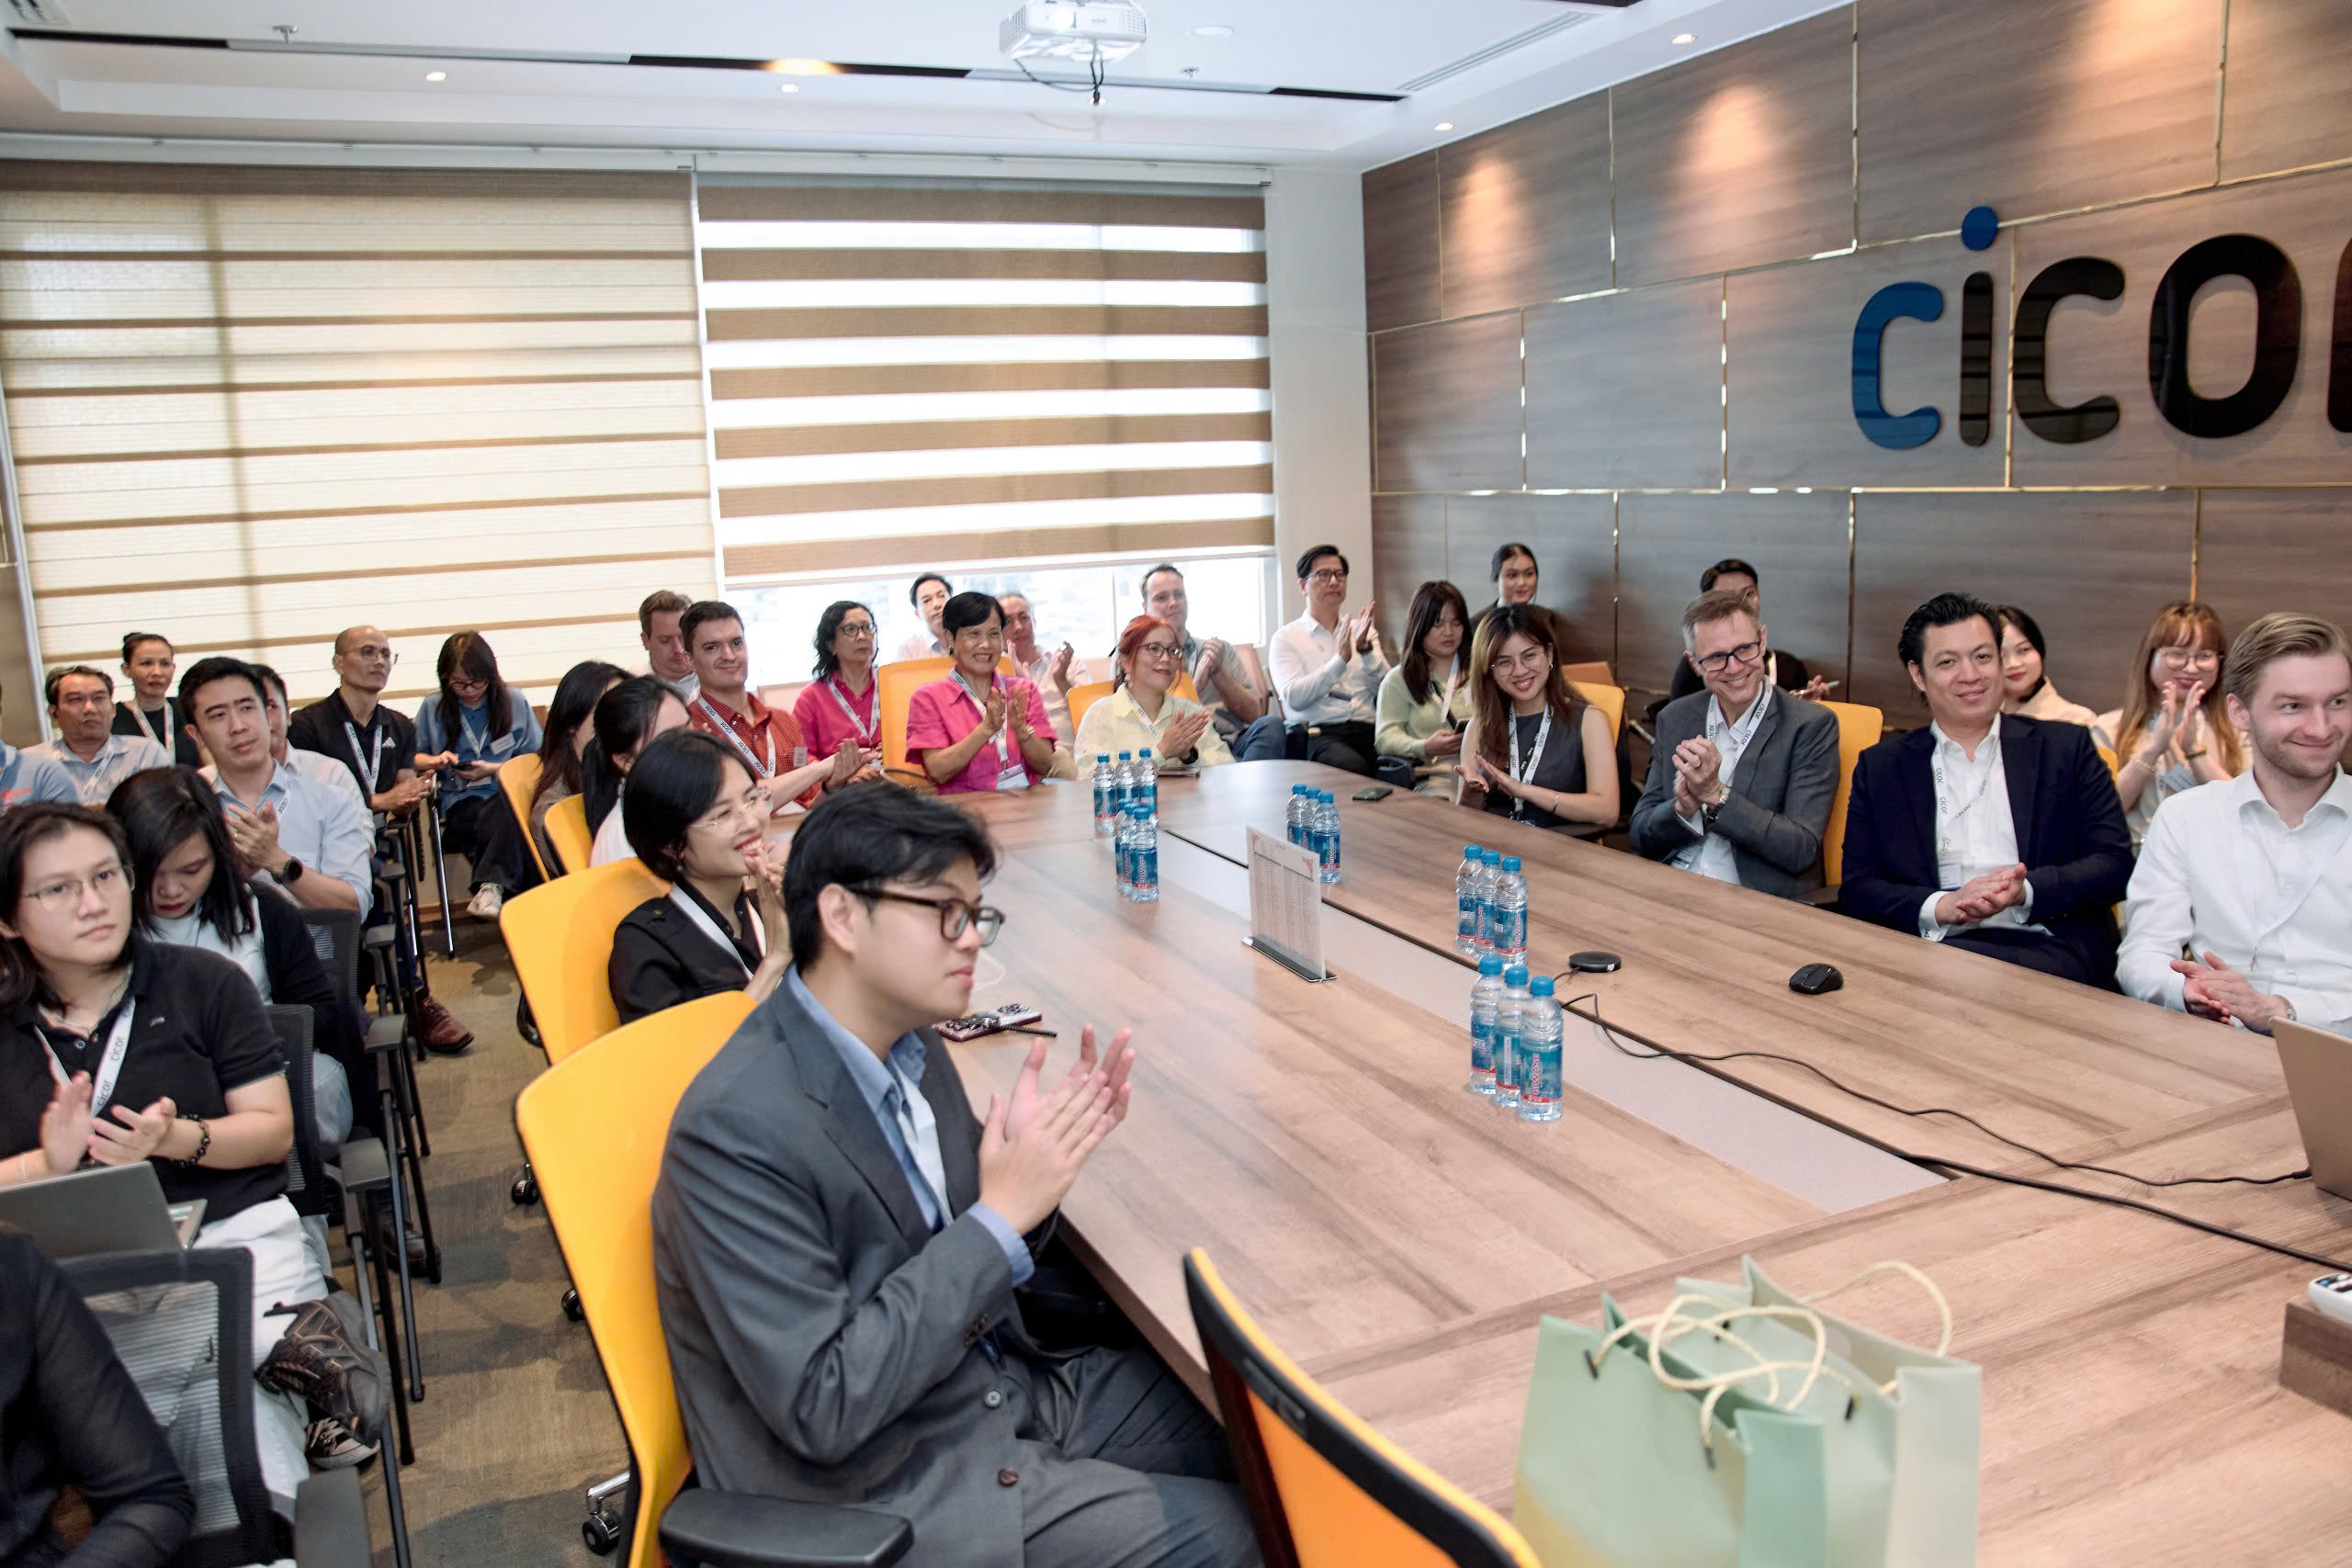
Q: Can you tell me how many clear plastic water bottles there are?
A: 15